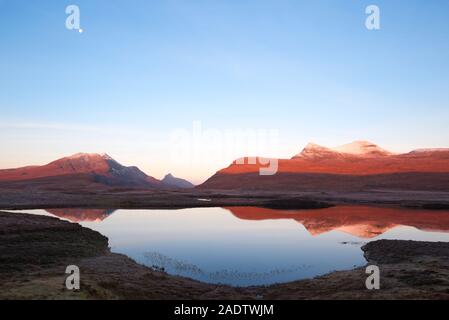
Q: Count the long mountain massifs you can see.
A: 2